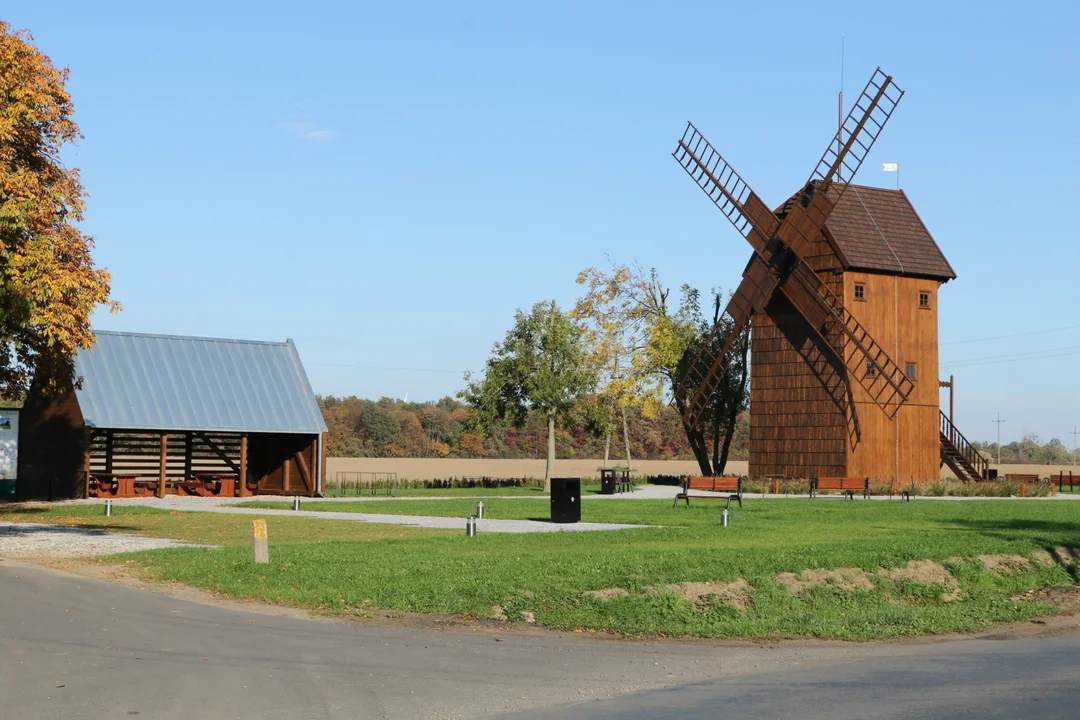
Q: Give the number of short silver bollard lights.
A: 5